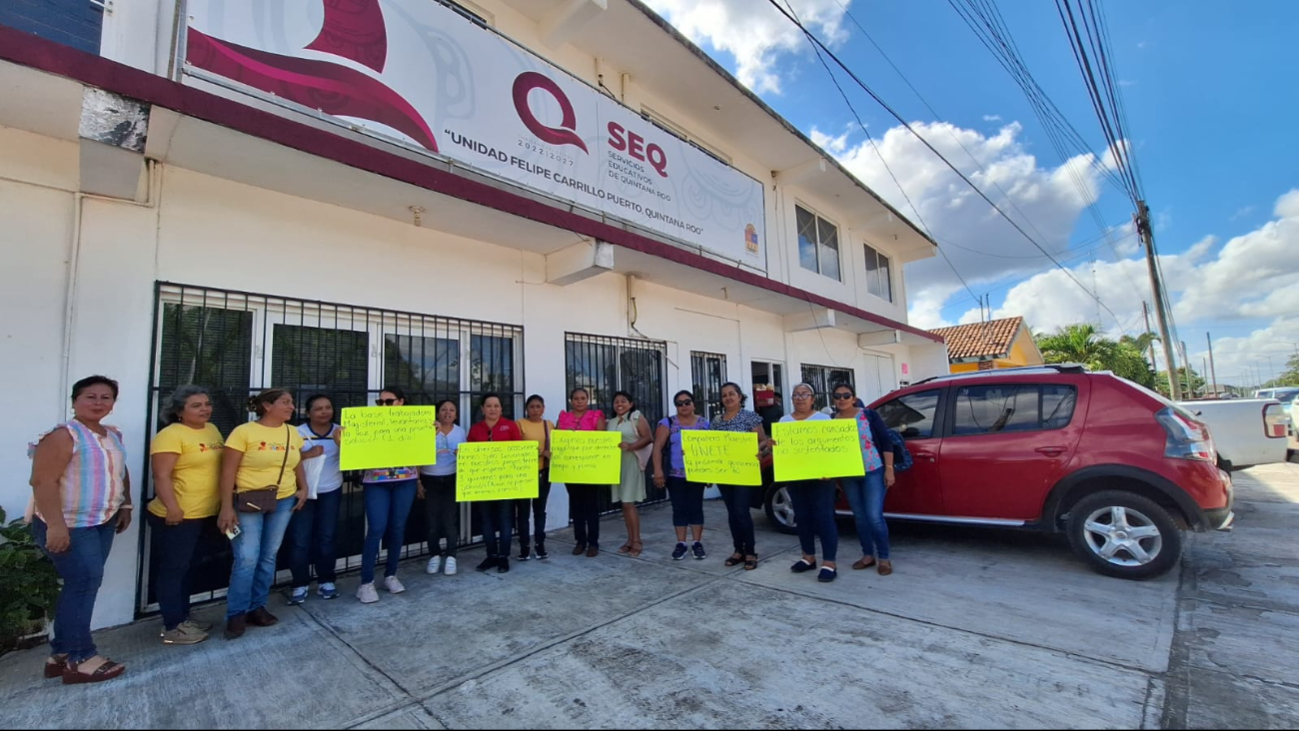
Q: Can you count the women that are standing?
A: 14